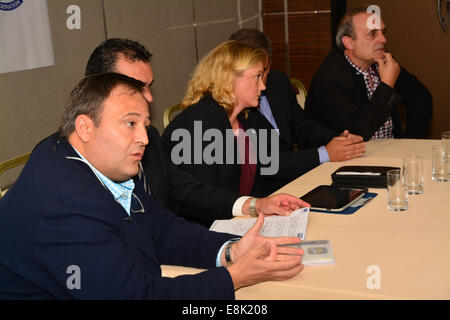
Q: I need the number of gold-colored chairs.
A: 3